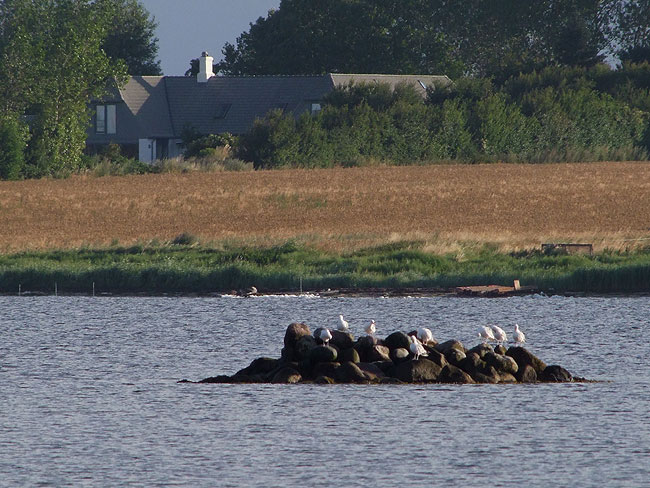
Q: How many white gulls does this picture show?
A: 8